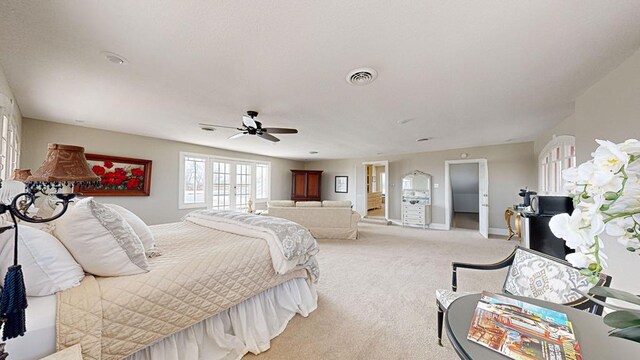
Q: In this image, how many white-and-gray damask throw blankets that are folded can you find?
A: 1